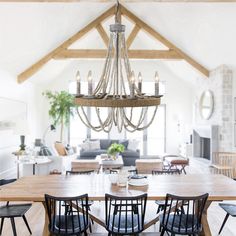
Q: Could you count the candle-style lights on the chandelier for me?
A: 6